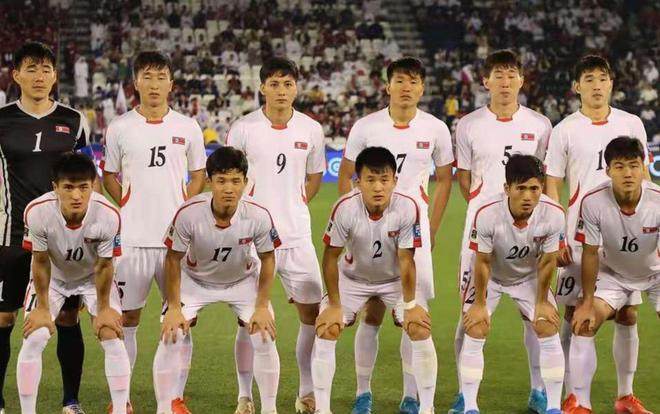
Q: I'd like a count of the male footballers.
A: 11